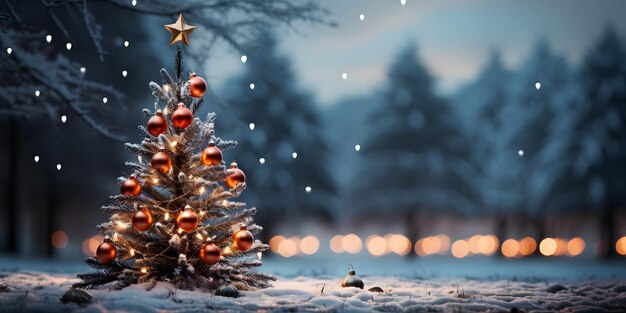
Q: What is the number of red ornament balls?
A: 12